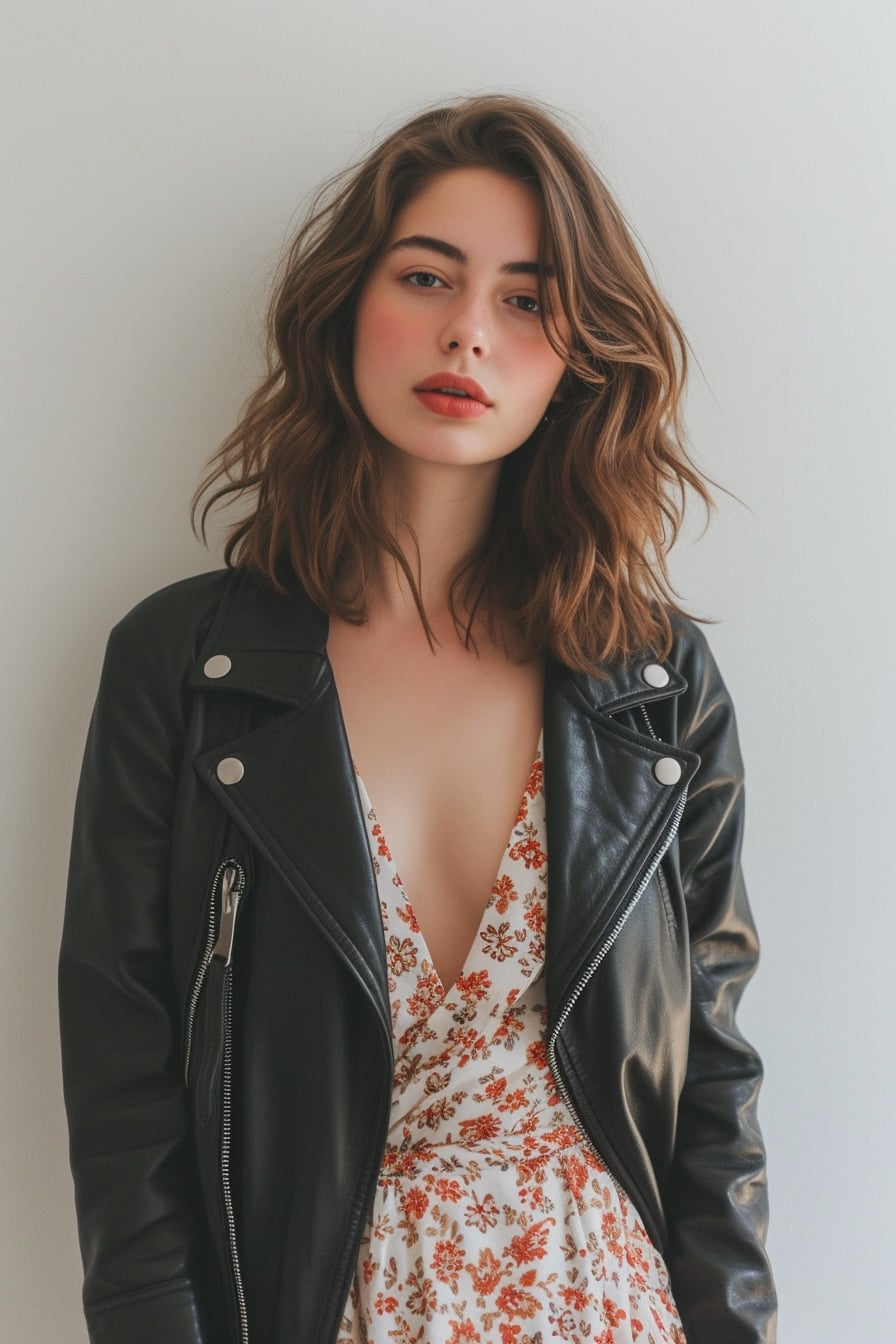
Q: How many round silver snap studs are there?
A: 4